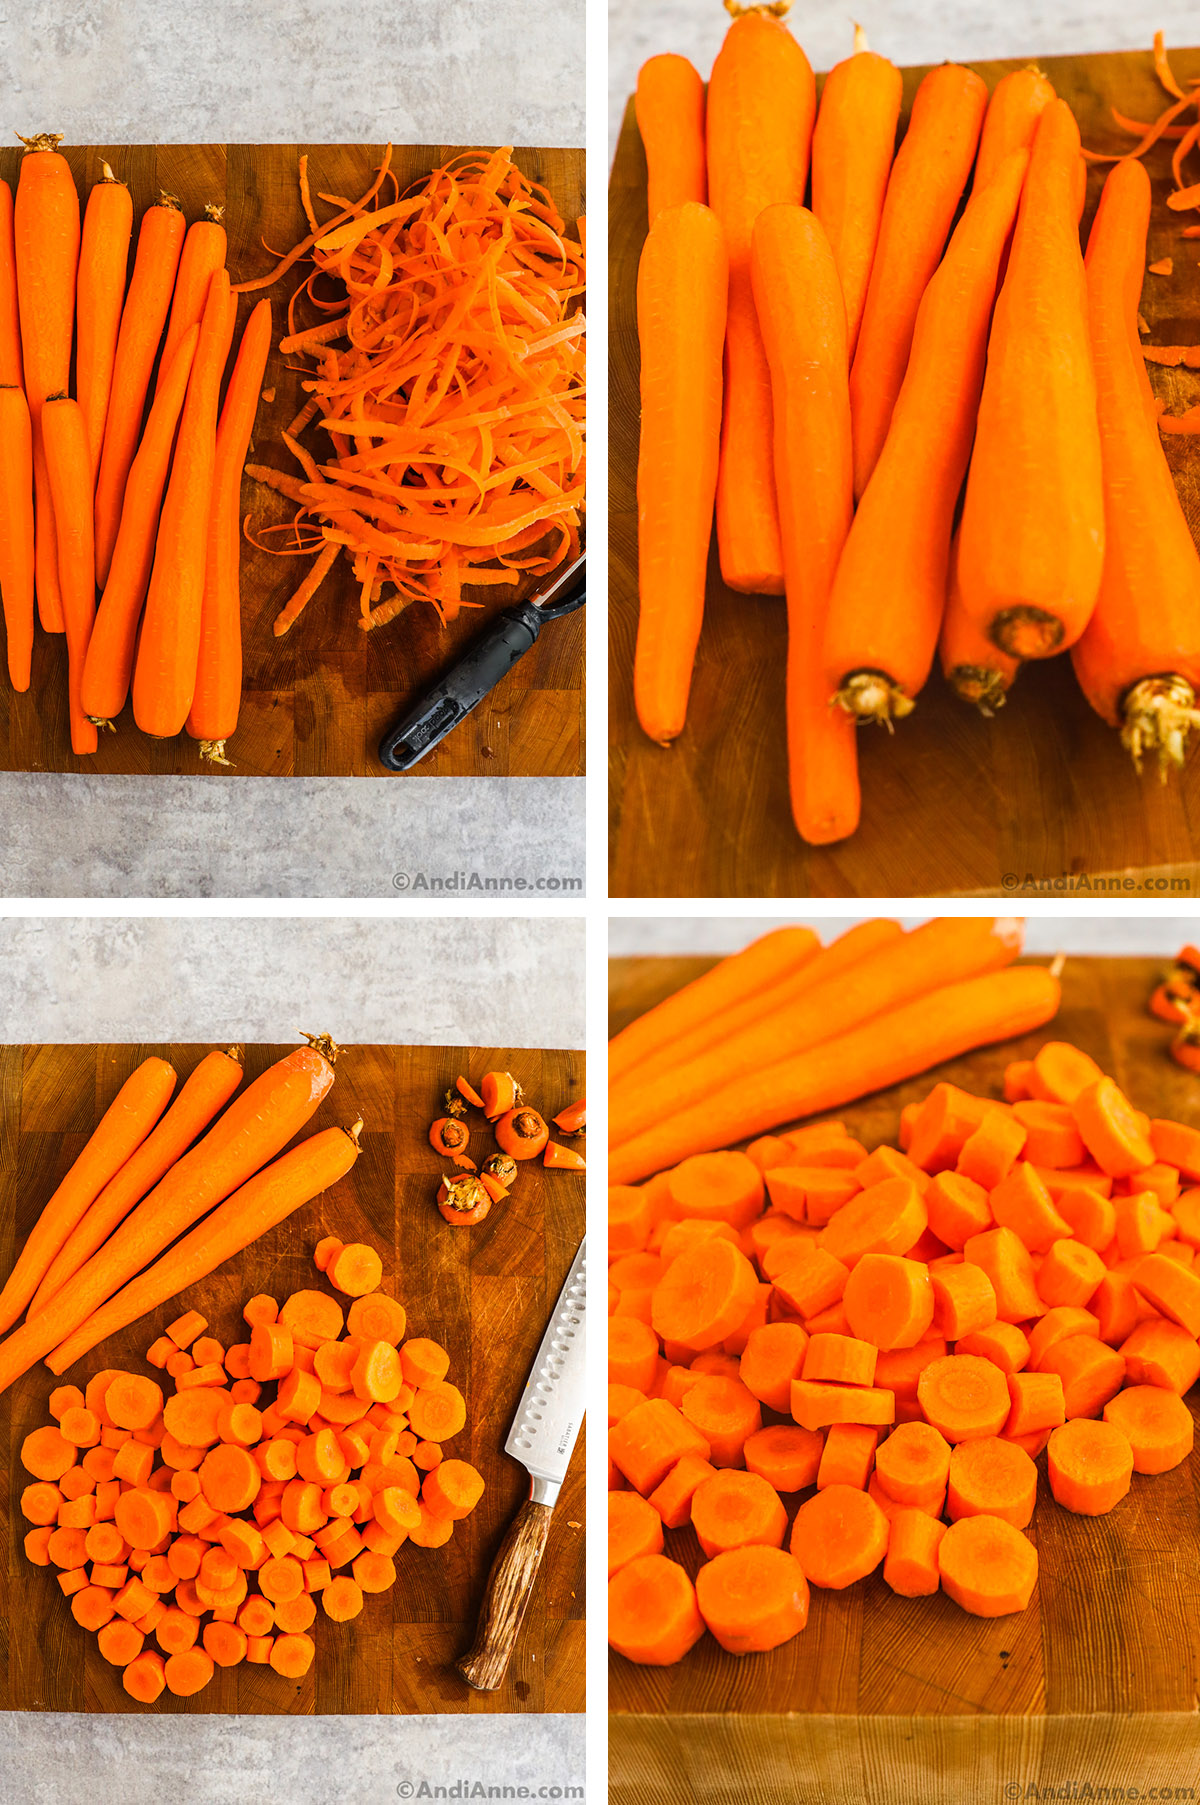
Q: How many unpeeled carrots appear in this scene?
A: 0